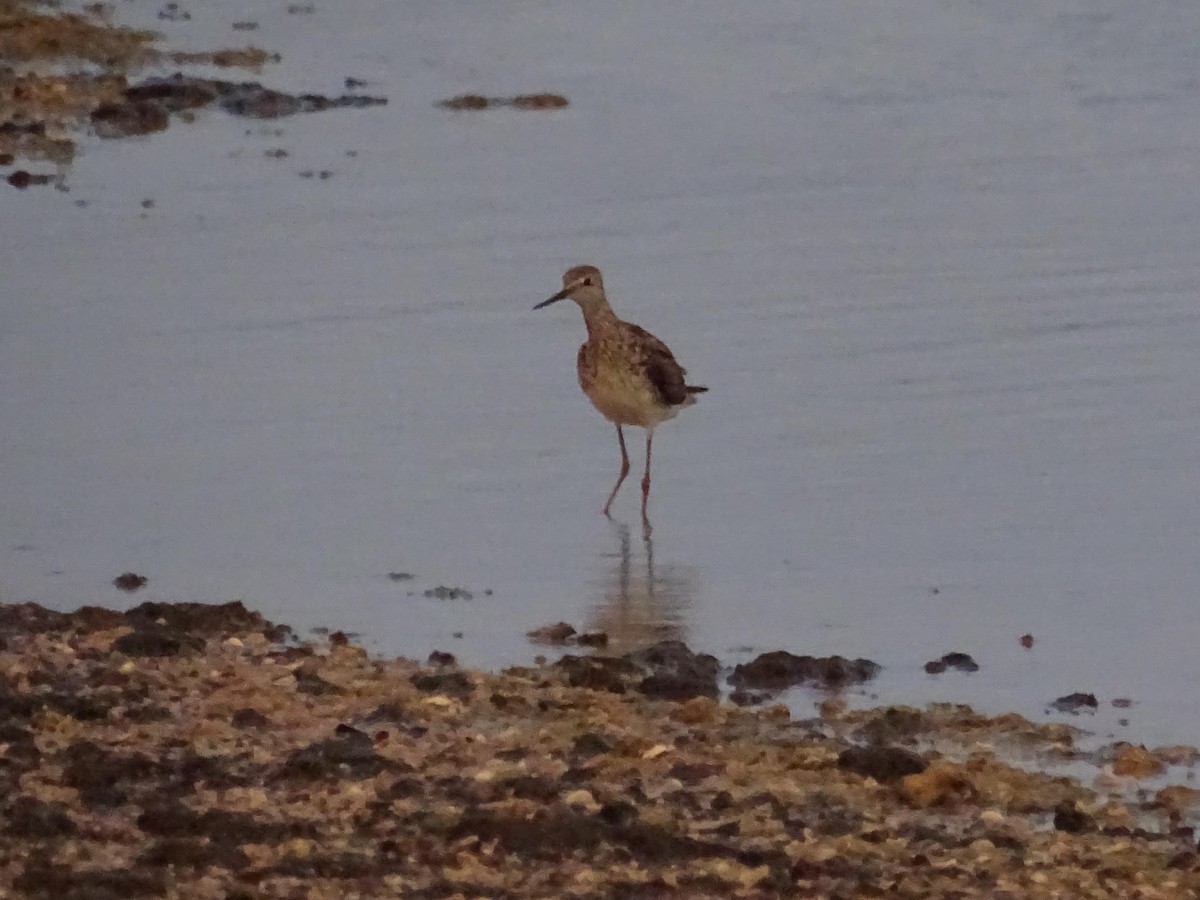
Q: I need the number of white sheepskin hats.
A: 0